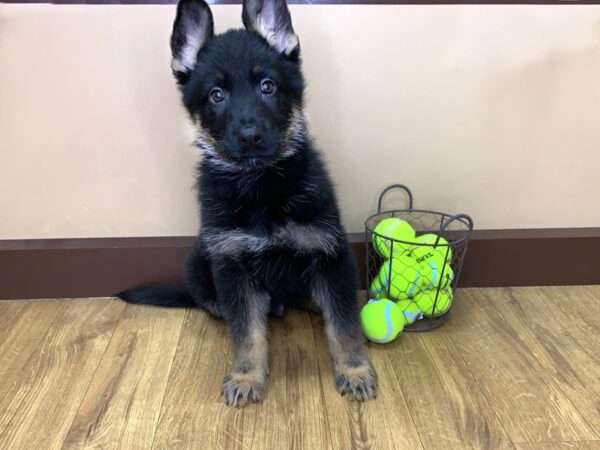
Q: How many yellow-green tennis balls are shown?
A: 8